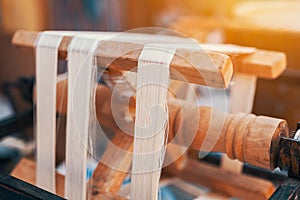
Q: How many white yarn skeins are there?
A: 3